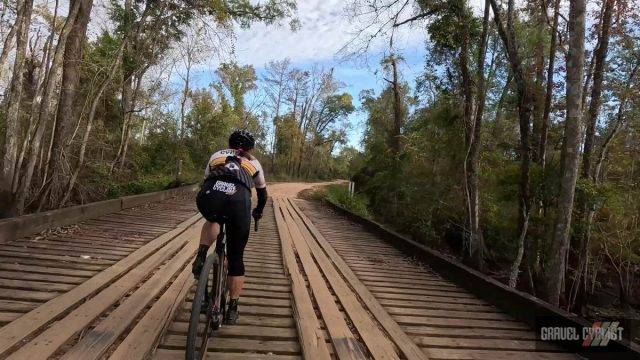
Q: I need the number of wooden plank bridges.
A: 1